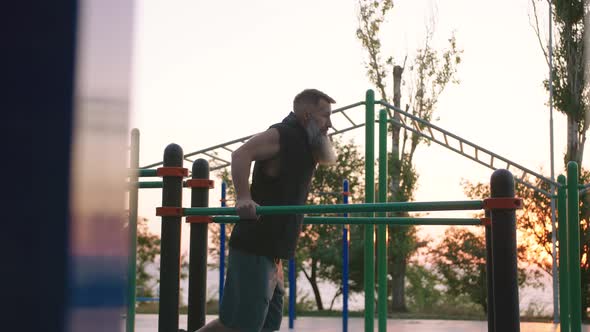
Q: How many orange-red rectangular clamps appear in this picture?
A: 6